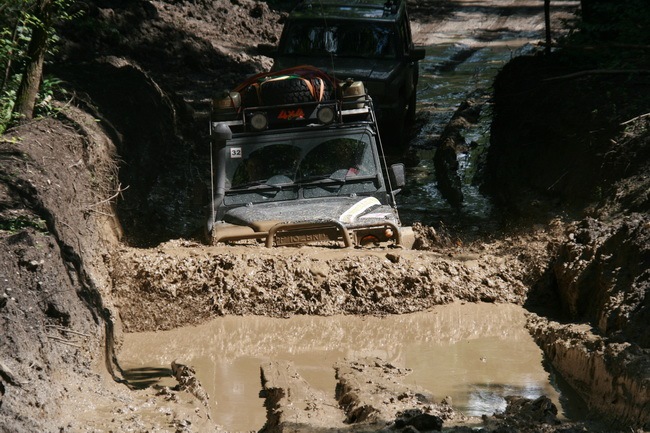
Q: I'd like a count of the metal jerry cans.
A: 2